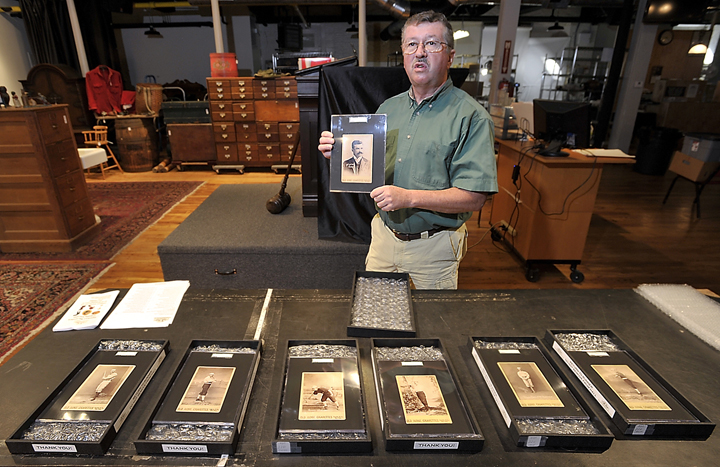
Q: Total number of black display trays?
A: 7